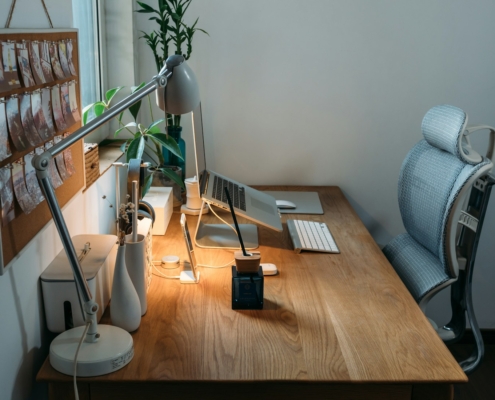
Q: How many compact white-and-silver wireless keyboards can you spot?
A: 1